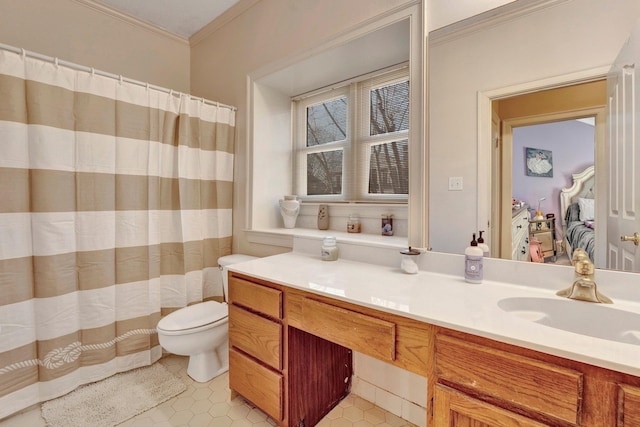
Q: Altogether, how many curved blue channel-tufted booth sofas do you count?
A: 0